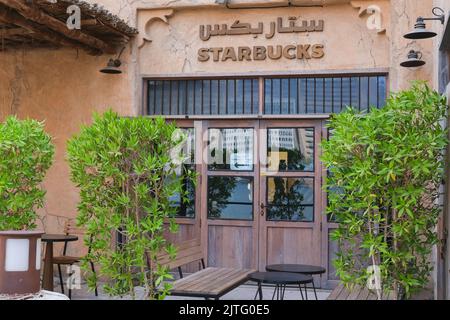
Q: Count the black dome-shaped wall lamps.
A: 3